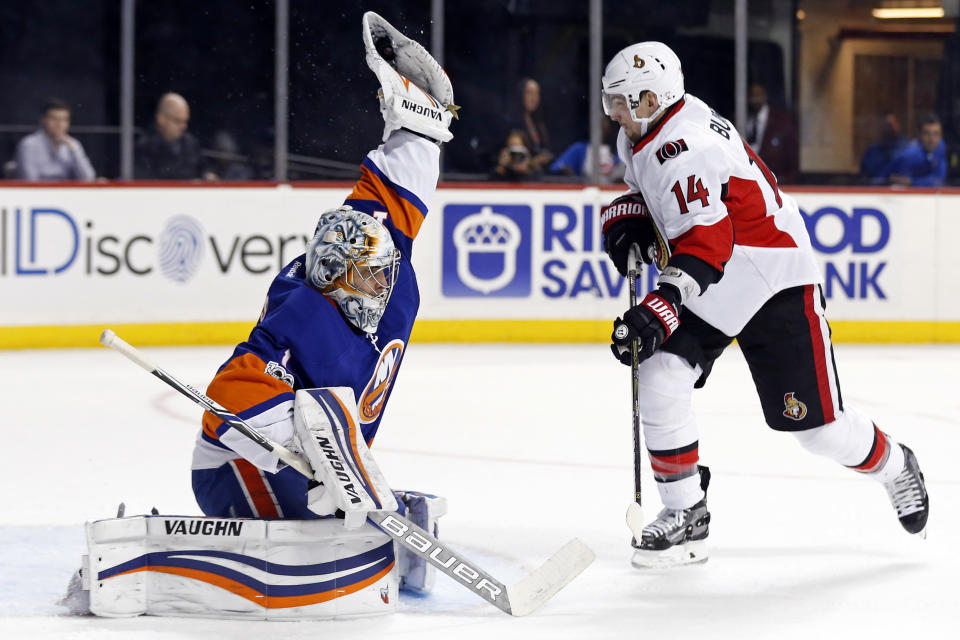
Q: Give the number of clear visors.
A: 1